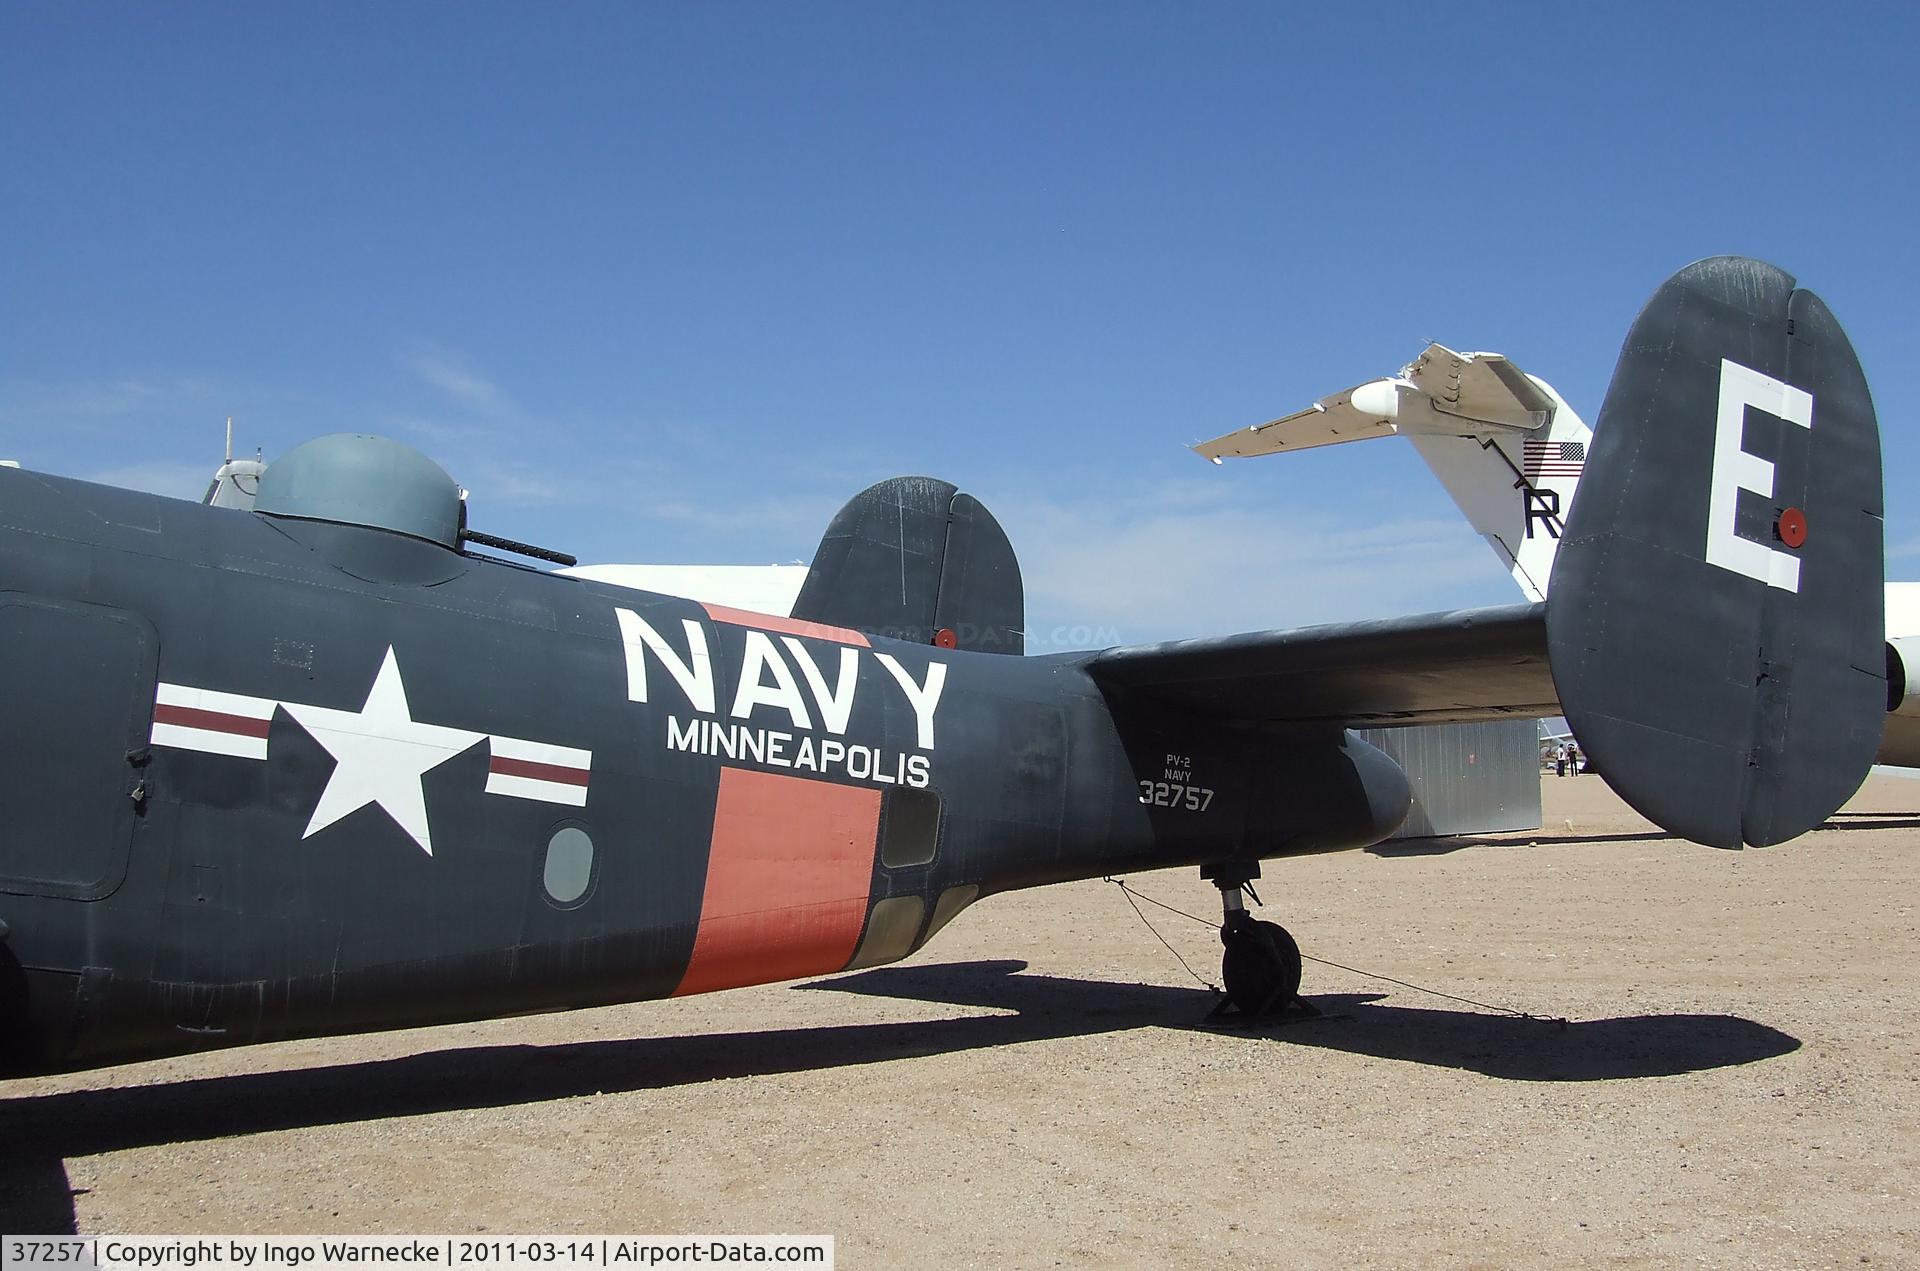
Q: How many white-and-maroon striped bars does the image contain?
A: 2